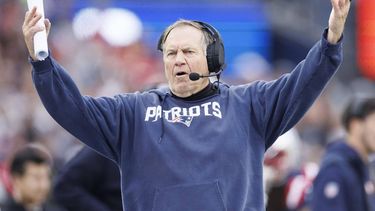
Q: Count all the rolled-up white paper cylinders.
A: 1